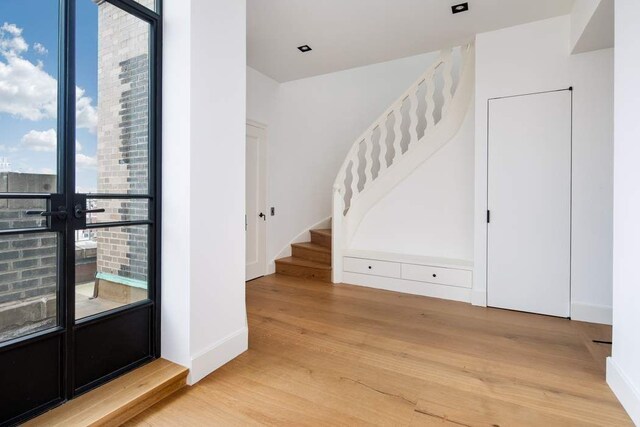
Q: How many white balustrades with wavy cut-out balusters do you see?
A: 1